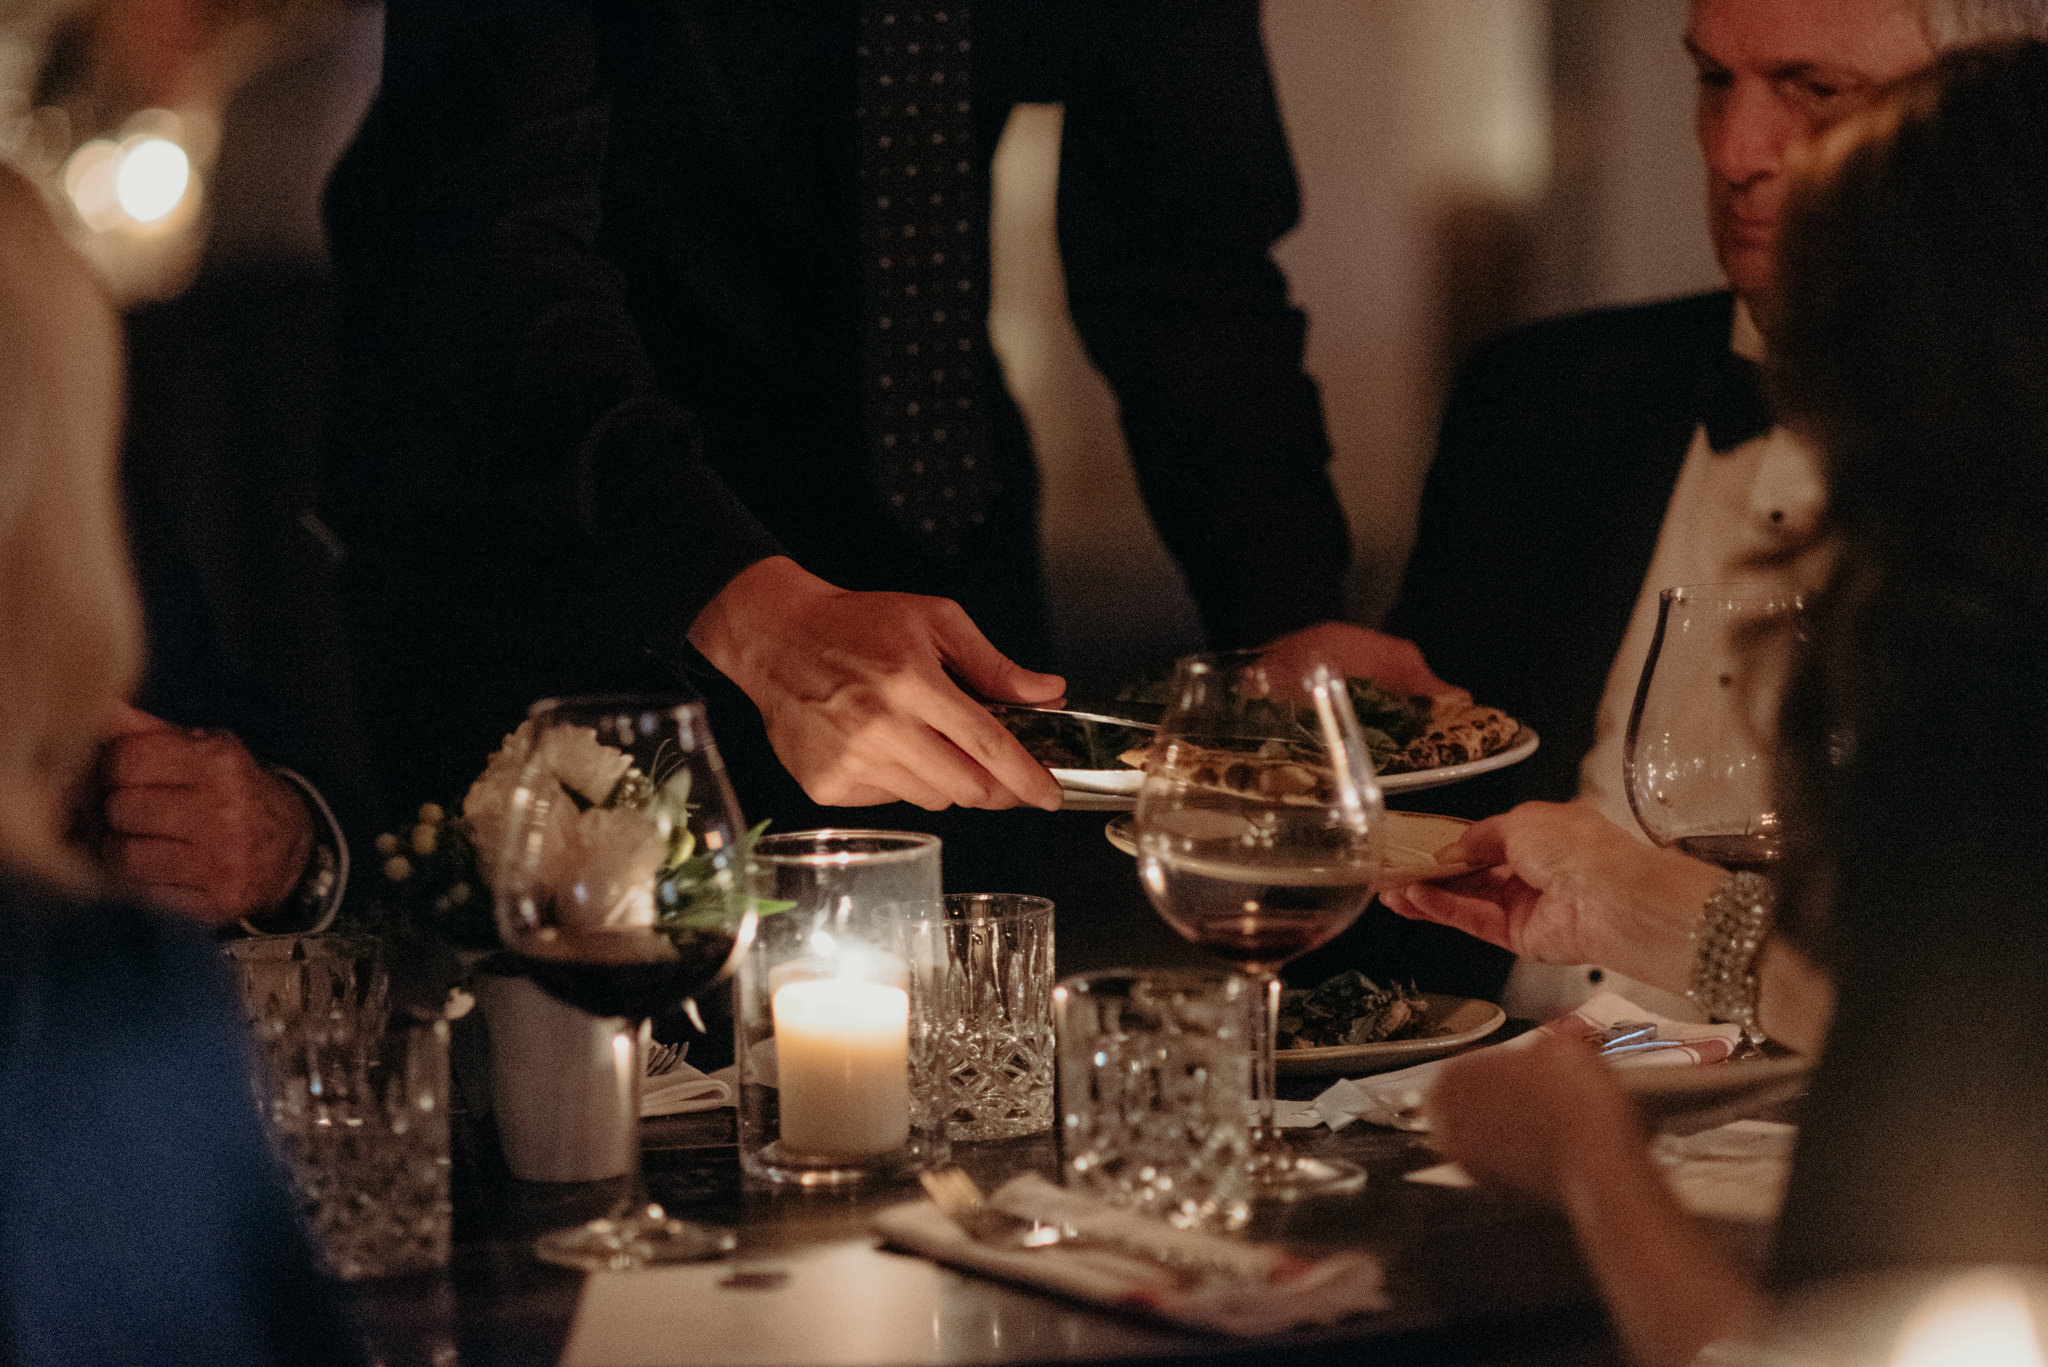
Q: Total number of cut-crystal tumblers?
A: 4